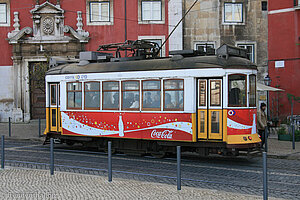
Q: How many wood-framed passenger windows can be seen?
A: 6